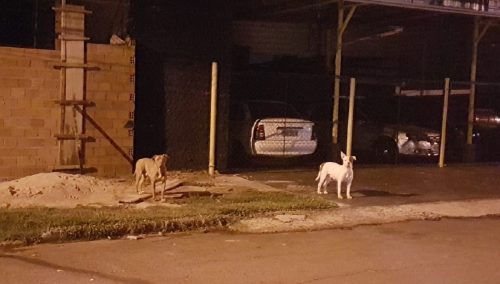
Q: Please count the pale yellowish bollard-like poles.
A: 3